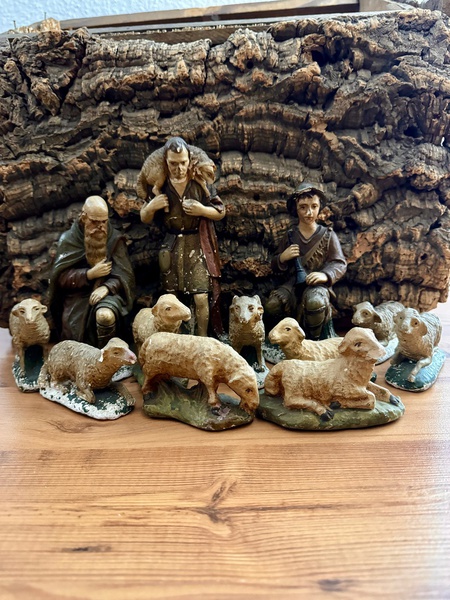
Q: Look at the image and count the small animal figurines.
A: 9